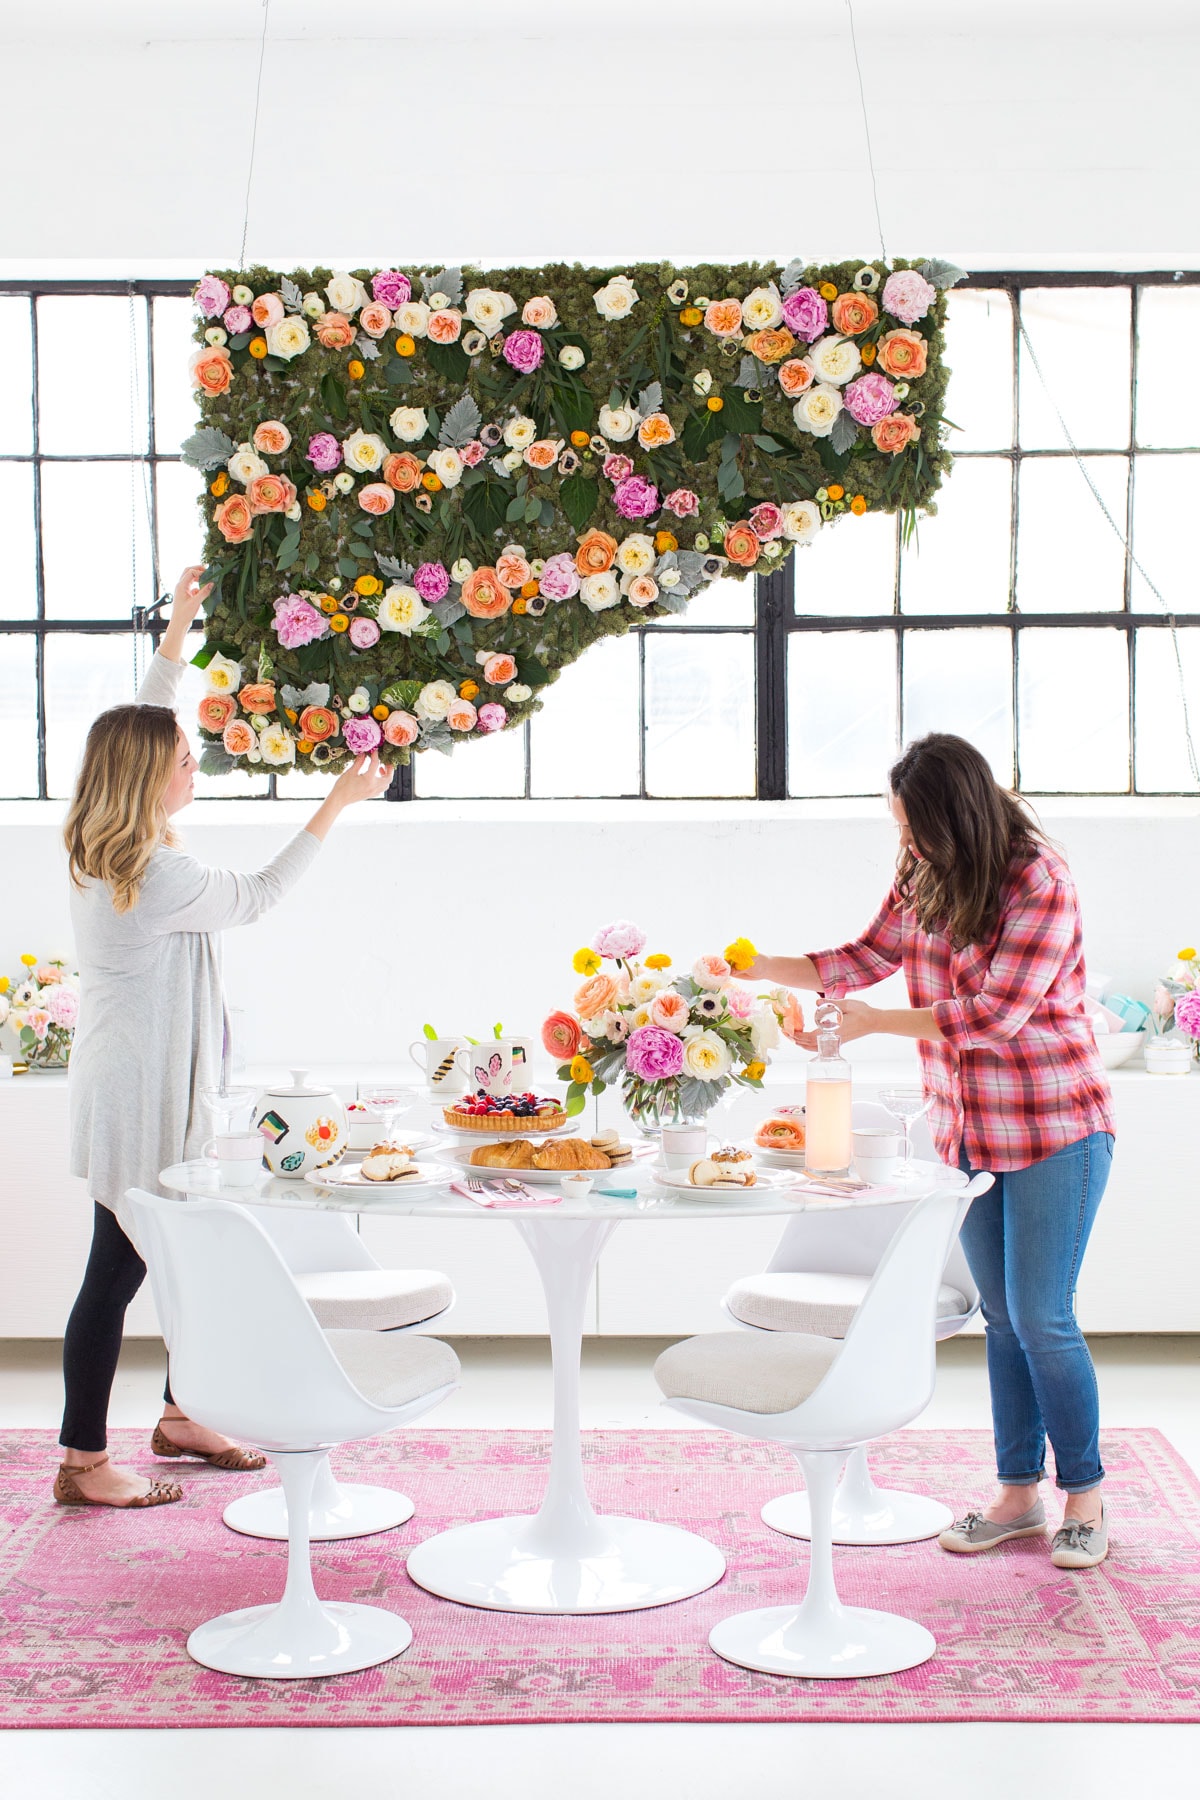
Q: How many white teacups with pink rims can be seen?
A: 3